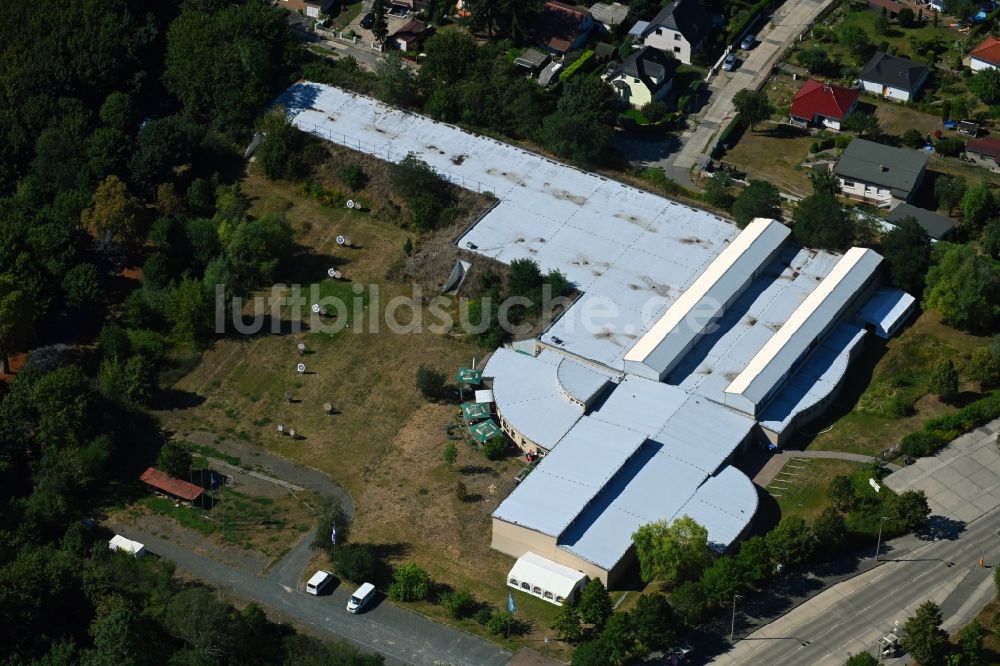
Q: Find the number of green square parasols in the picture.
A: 3